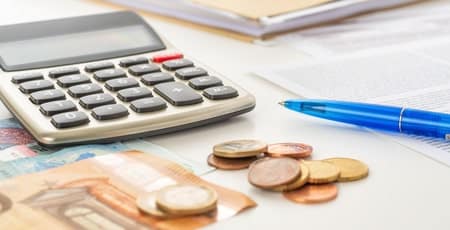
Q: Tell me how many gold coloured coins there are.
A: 3